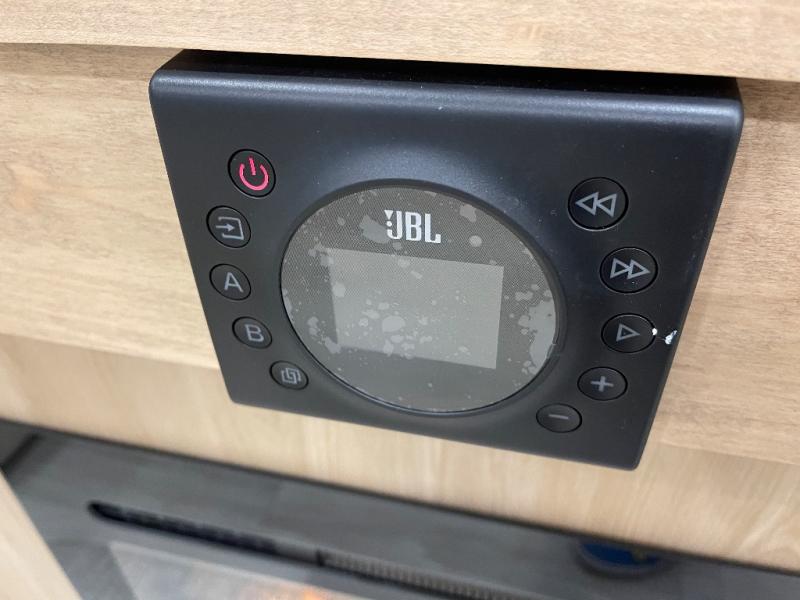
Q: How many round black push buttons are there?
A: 10